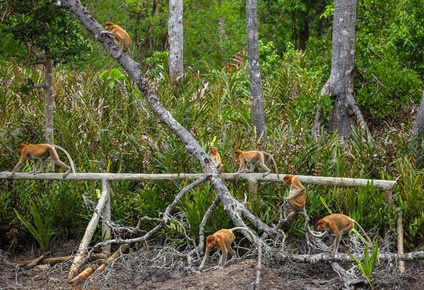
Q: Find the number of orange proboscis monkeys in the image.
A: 7